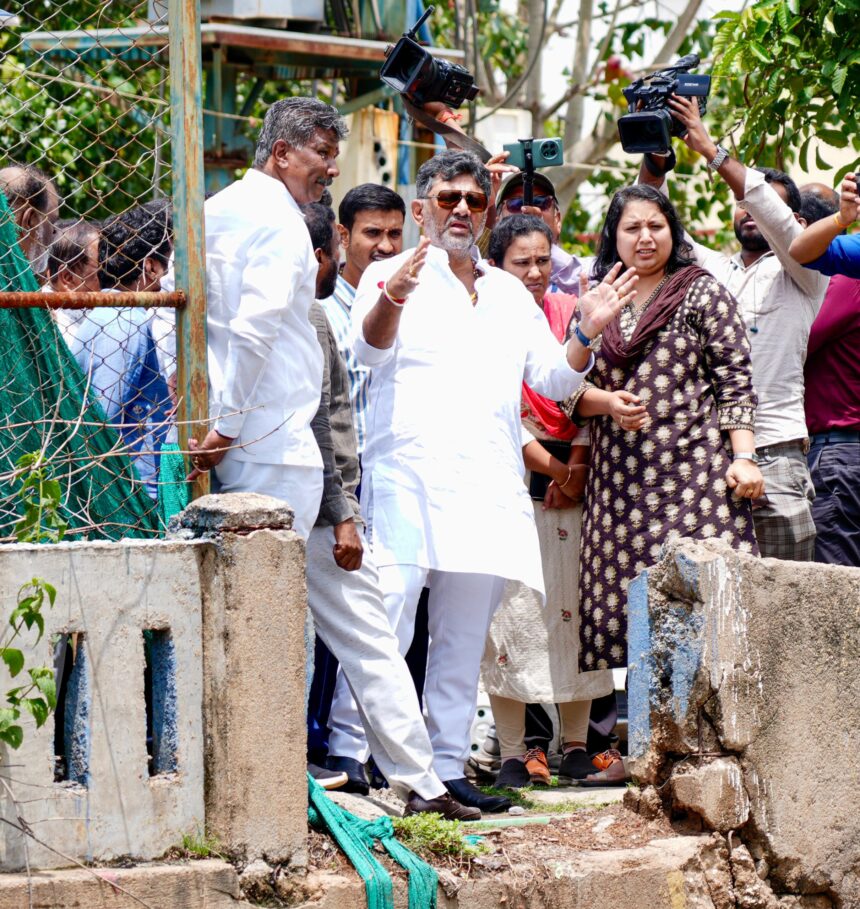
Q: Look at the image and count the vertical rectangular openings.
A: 2